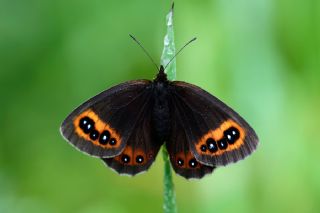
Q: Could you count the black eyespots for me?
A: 14